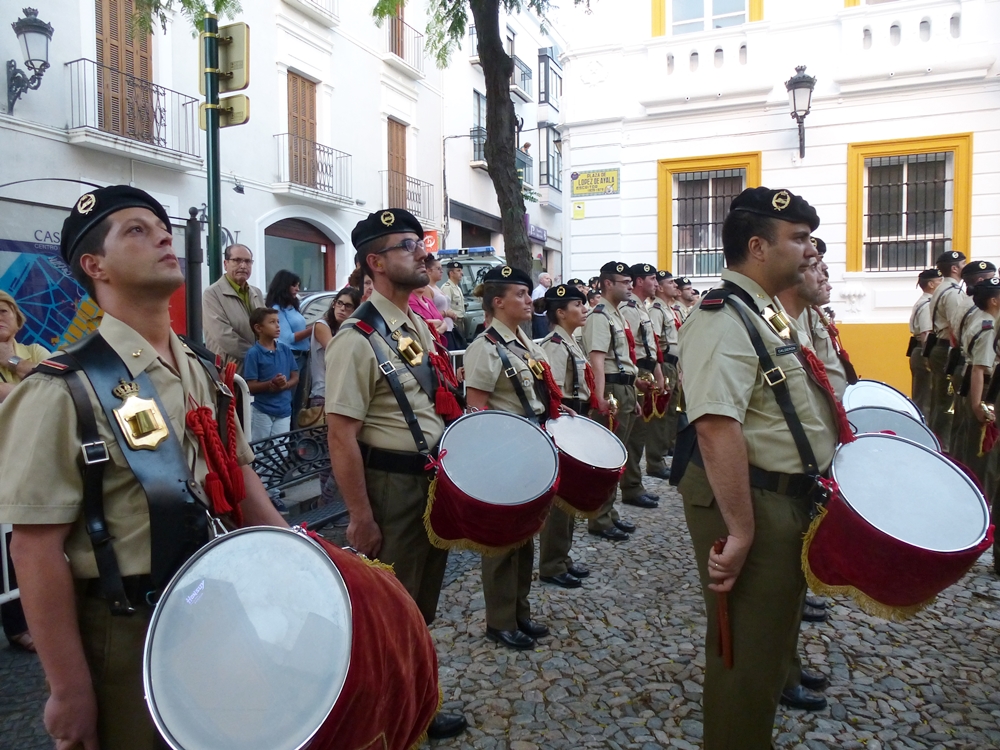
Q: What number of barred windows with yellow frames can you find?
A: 2